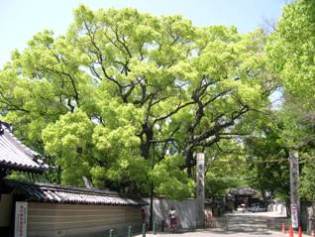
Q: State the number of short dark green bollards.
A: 4